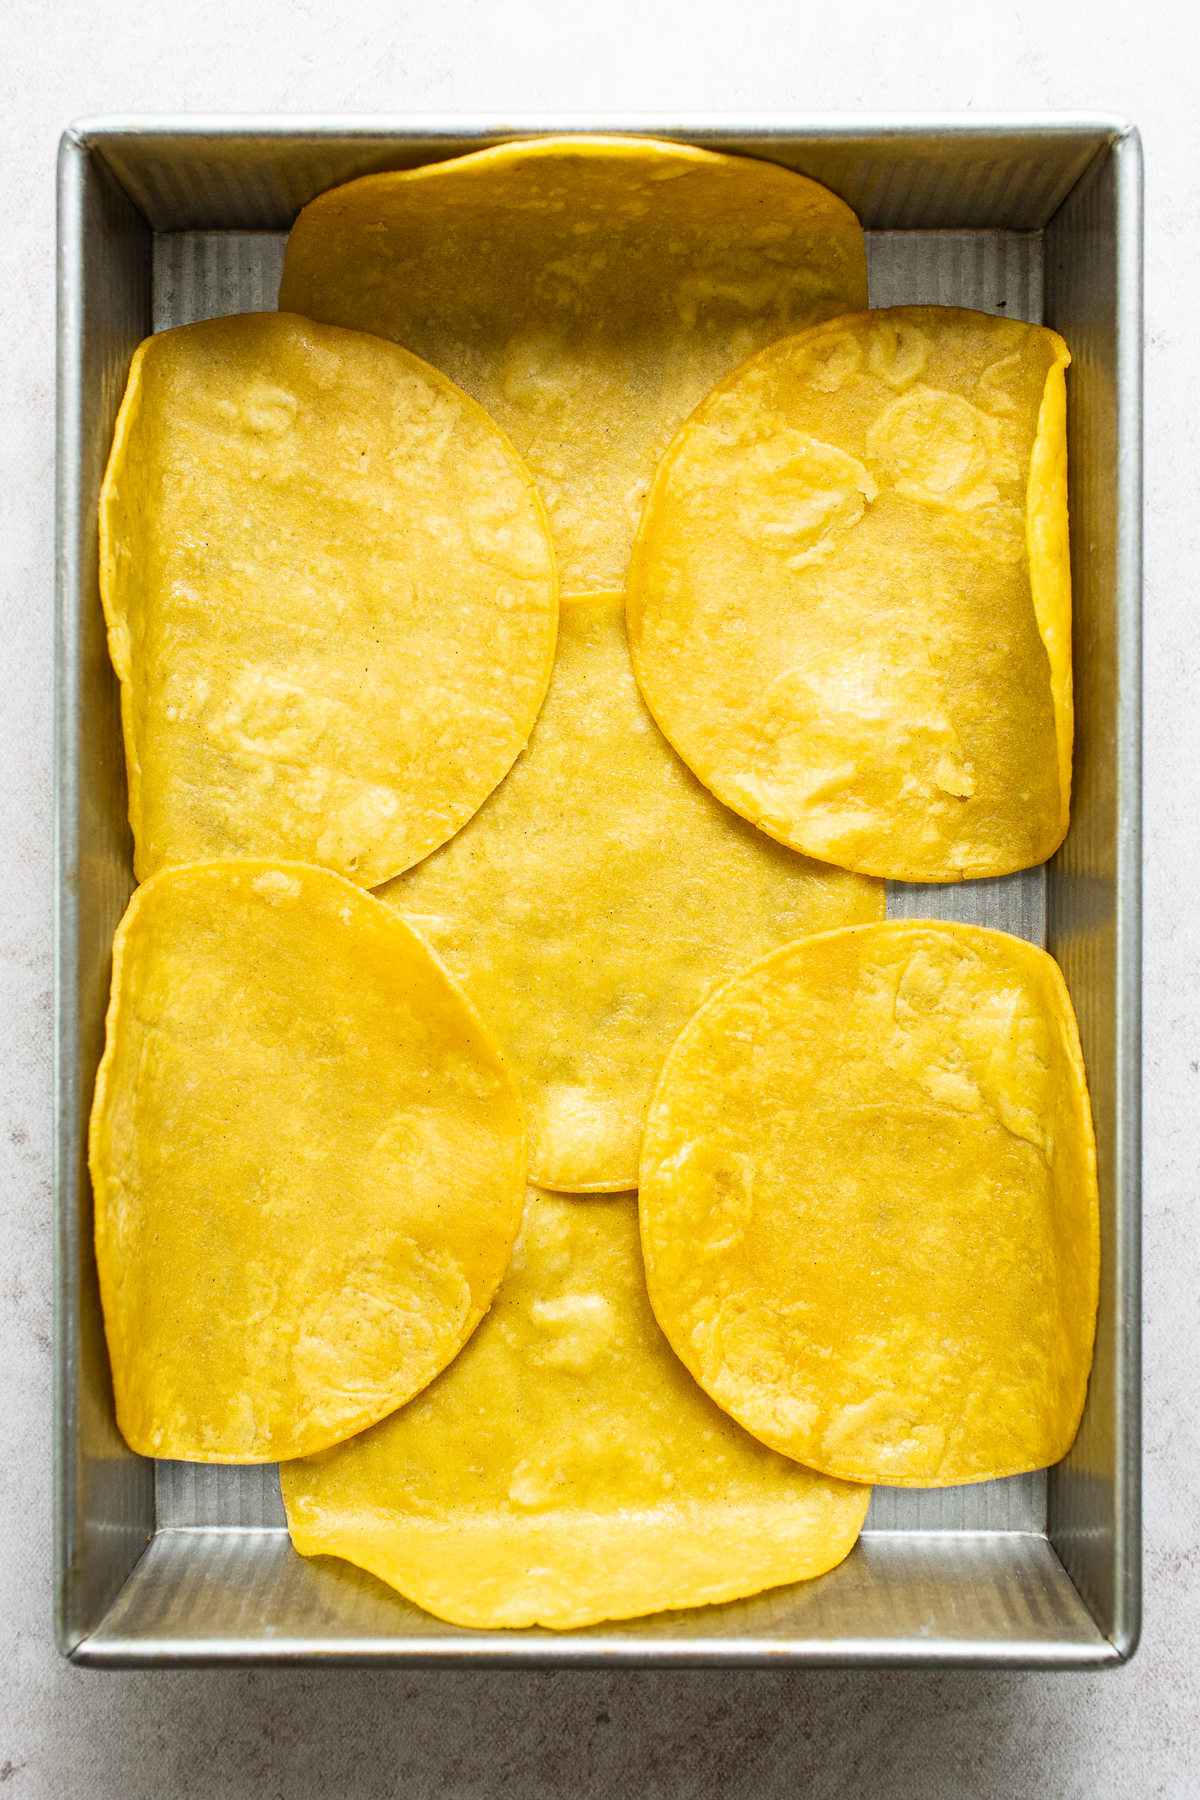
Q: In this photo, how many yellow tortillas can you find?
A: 7